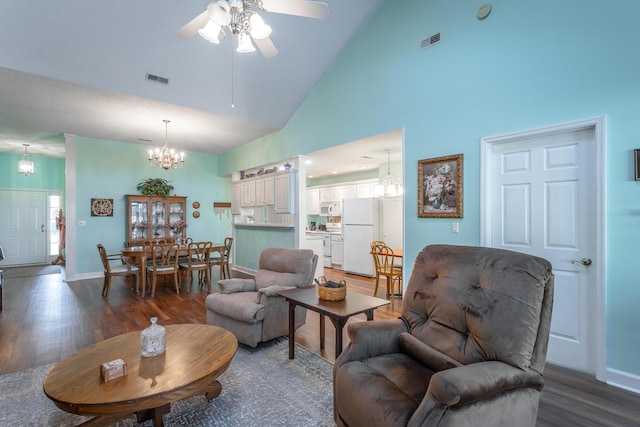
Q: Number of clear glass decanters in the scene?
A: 1